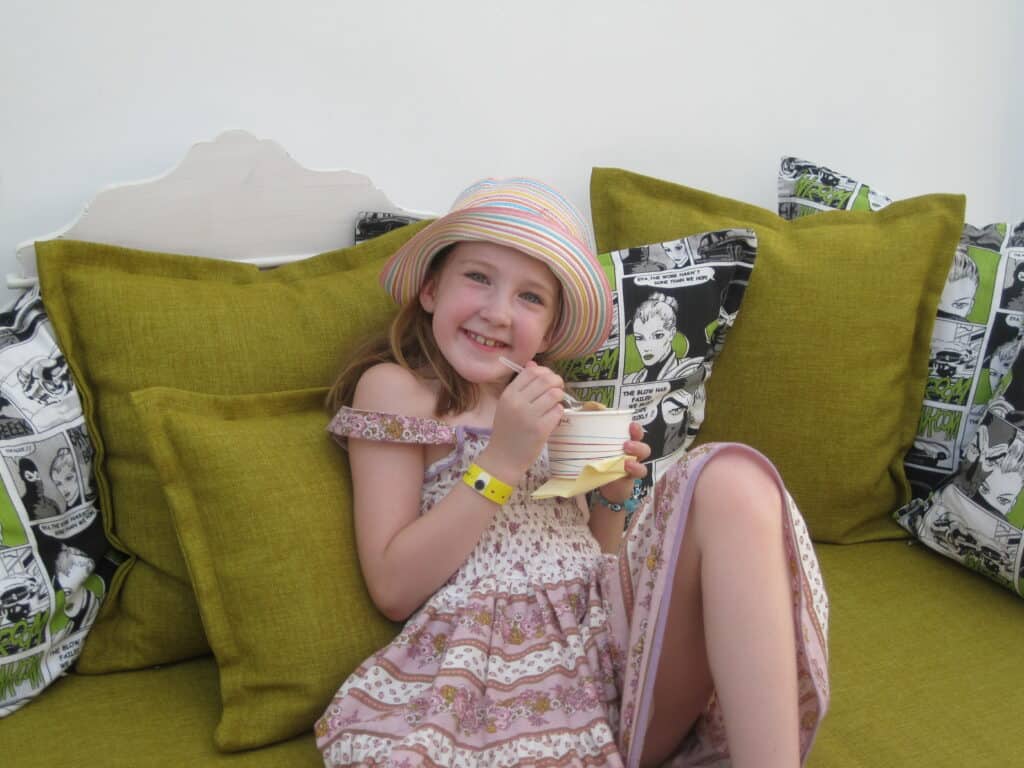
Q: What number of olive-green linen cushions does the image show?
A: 3